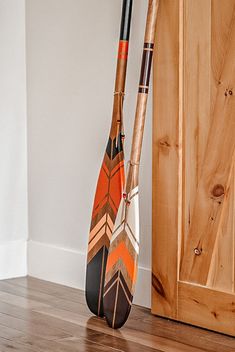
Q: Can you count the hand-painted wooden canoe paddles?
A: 2